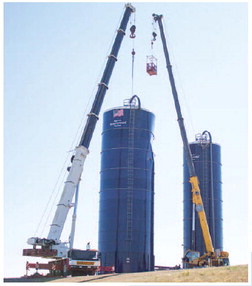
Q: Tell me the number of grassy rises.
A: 1